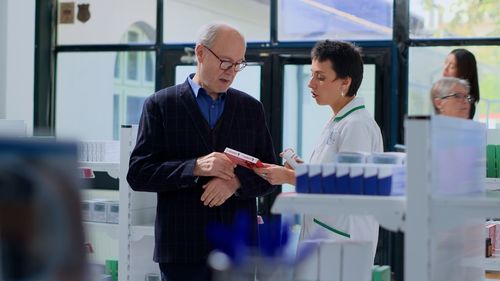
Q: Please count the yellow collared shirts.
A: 0